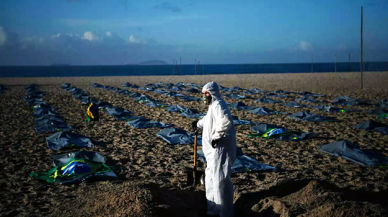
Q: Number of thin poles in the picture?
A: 10